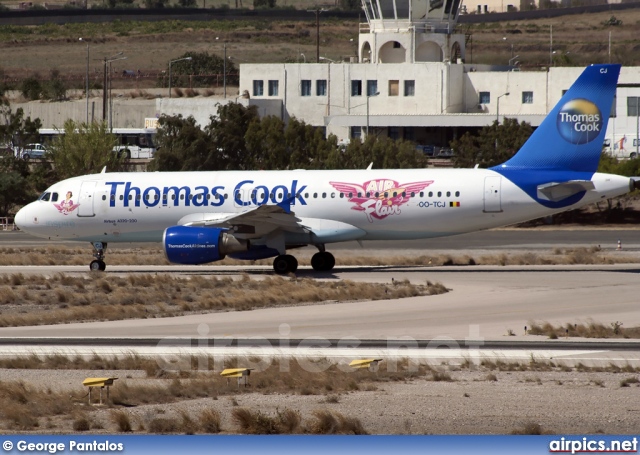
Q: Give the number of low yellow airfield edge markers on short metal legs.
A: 3